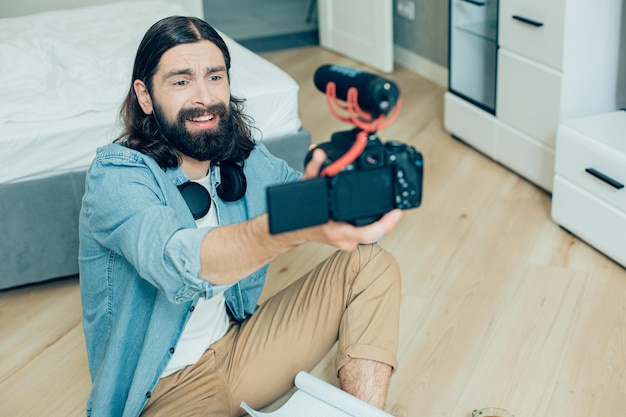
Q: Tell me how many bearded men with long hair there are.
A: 1